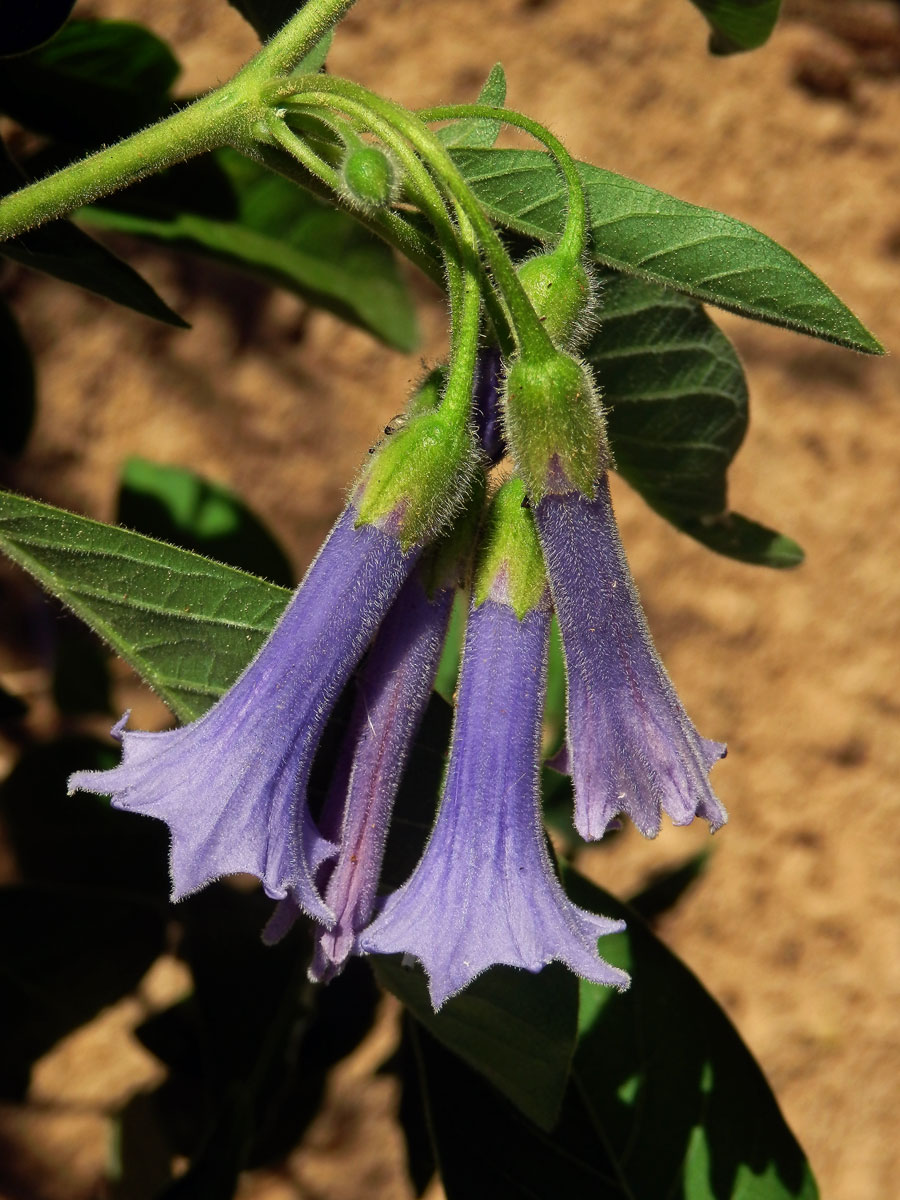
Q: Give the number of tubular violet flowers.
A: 4